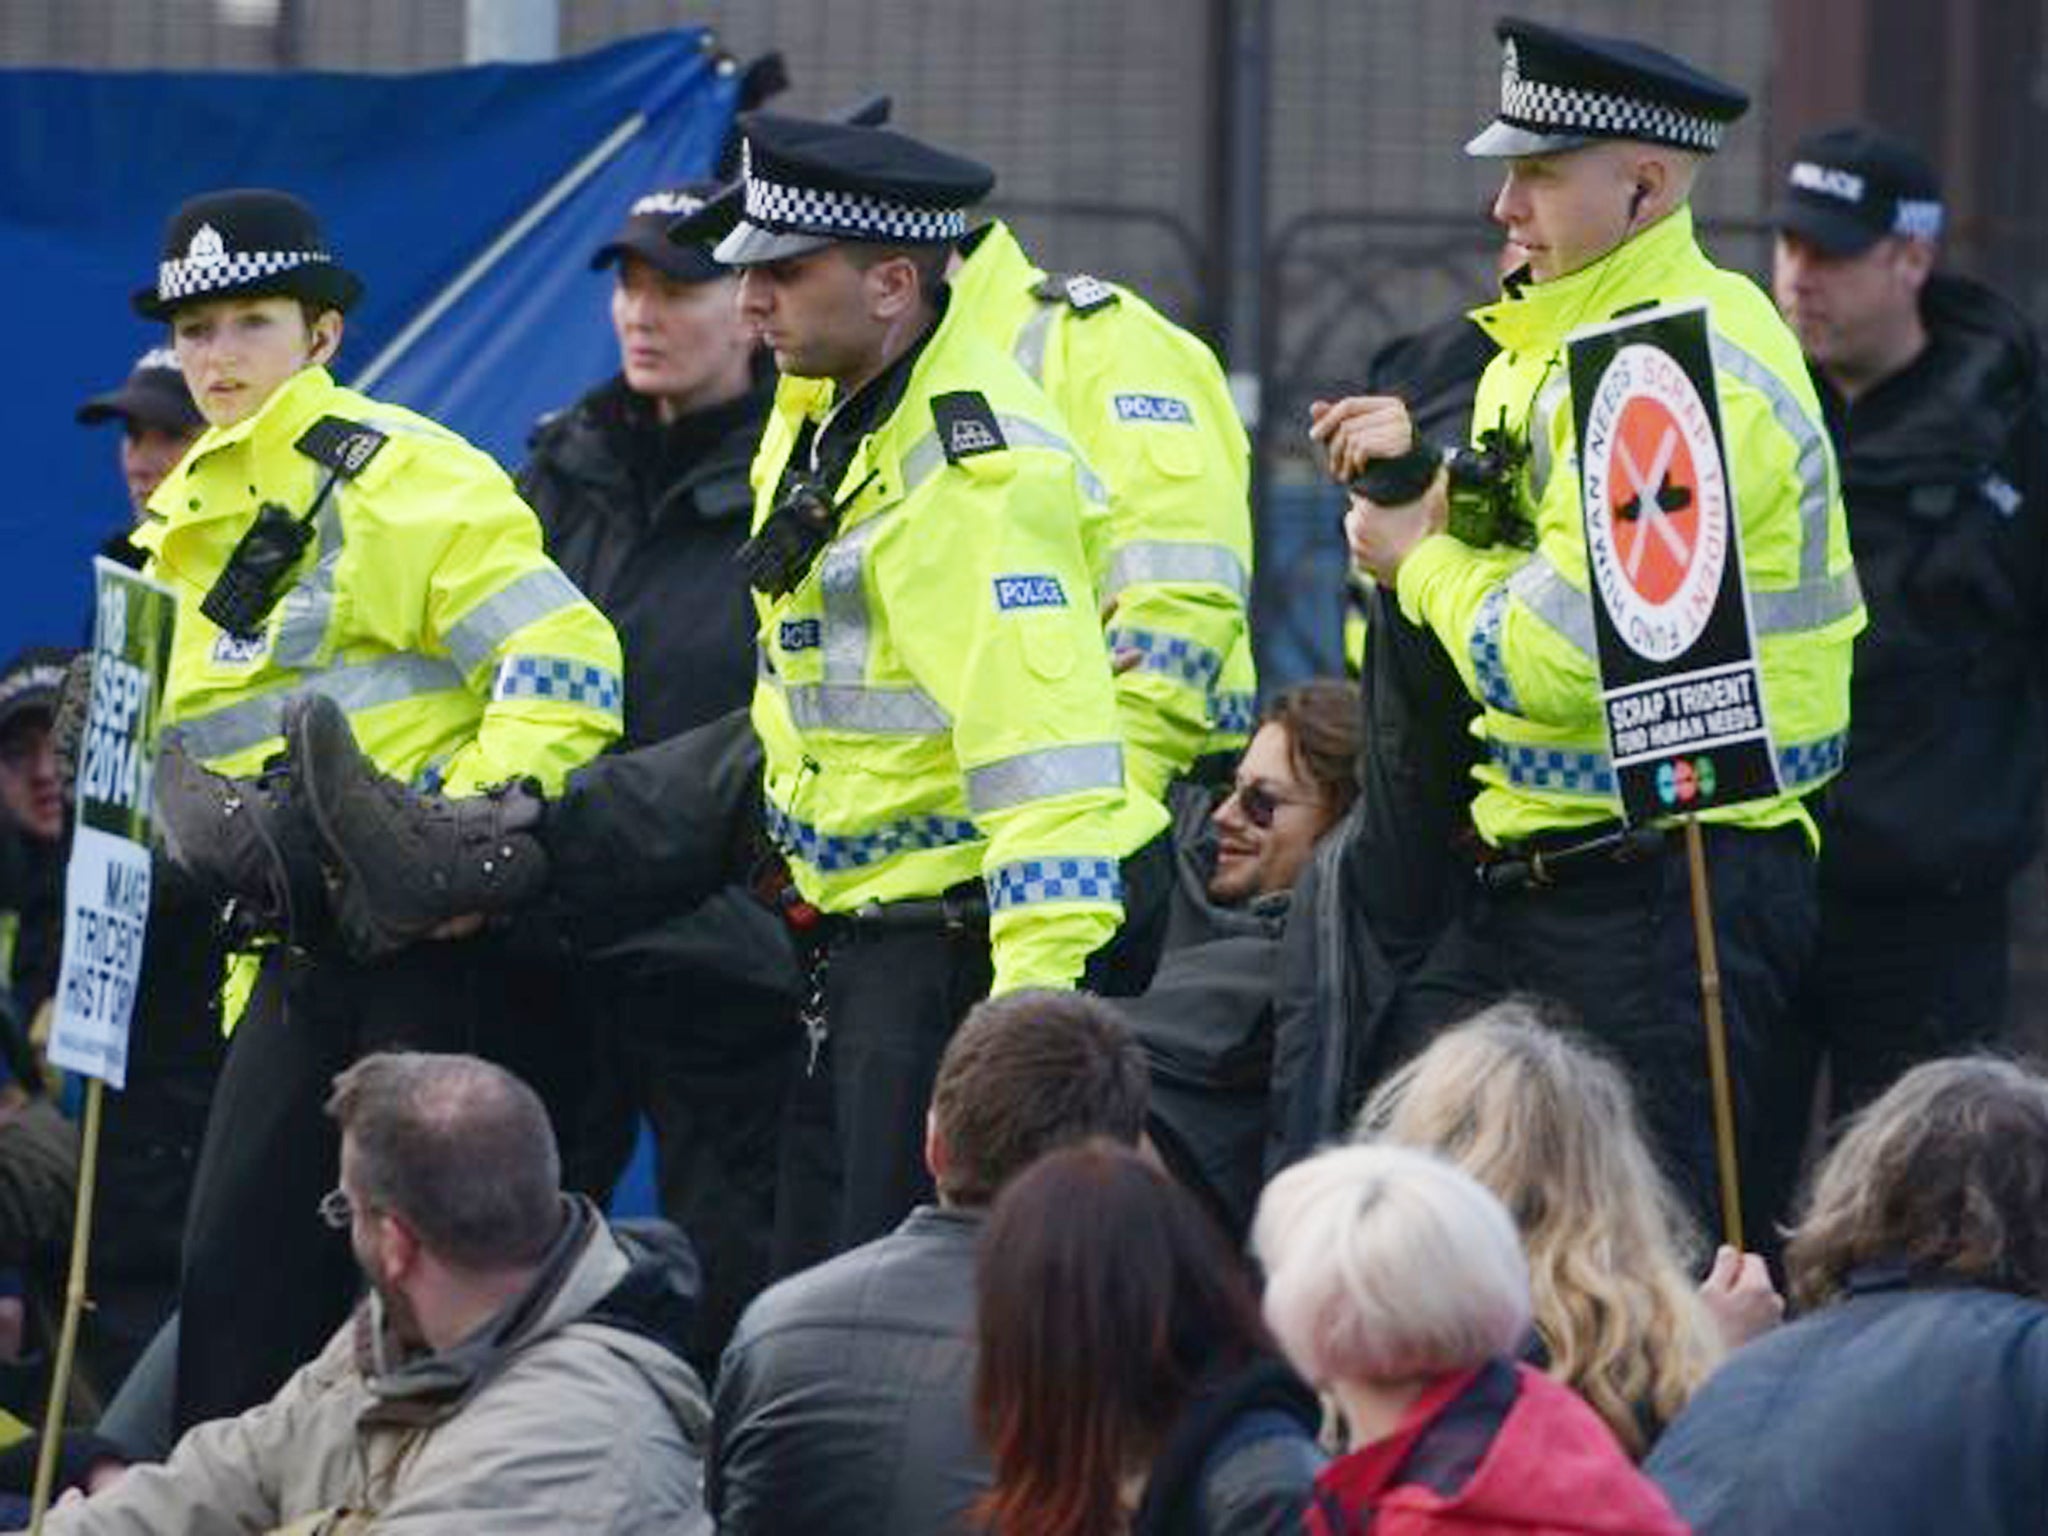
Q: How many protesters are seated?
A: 6